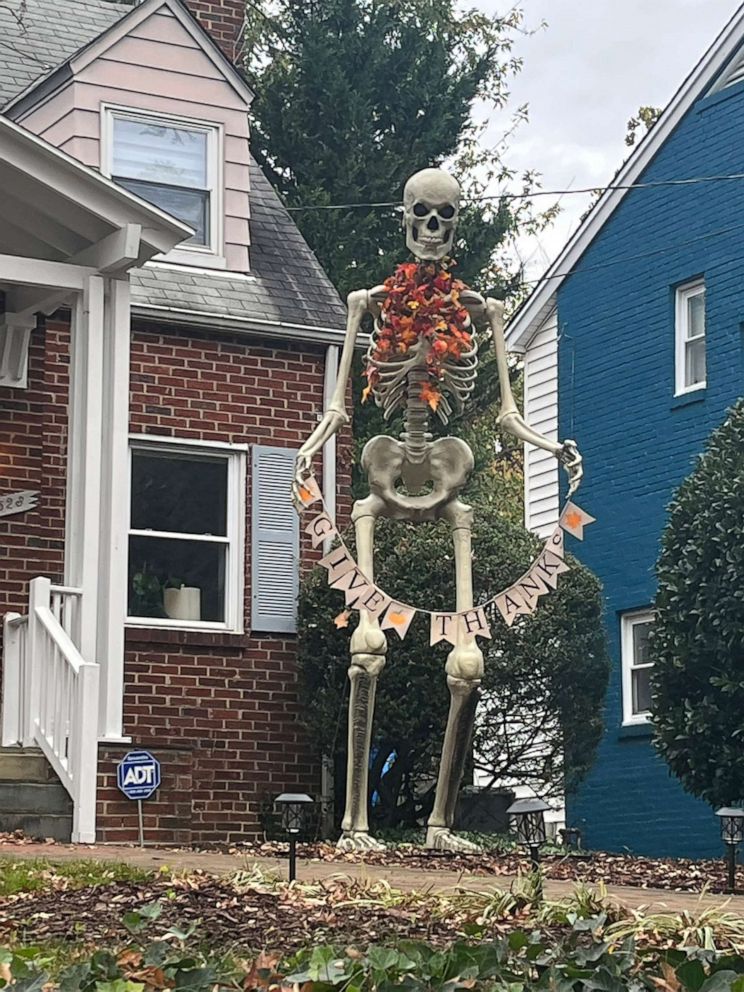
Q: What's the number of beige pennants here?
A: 13